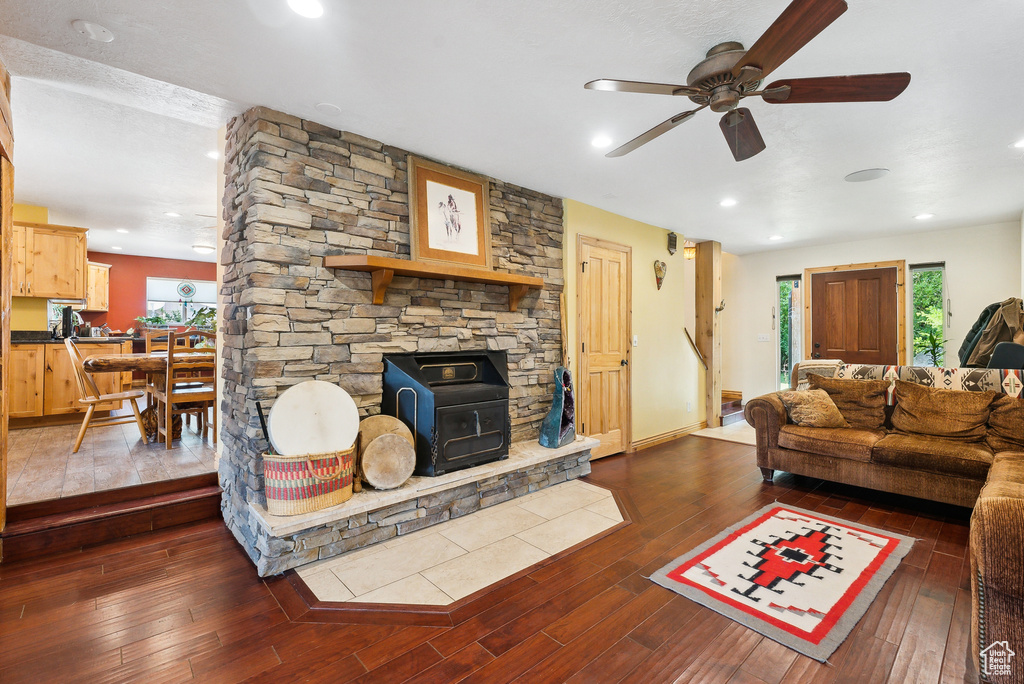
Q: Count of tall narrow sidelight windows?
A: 2